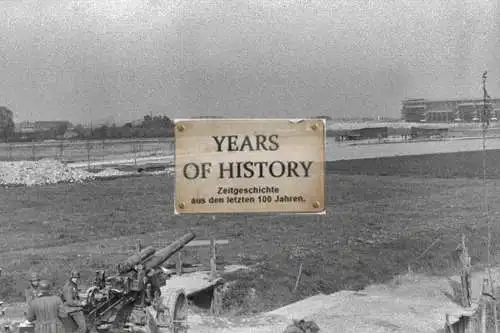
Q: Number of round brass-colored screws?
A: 4